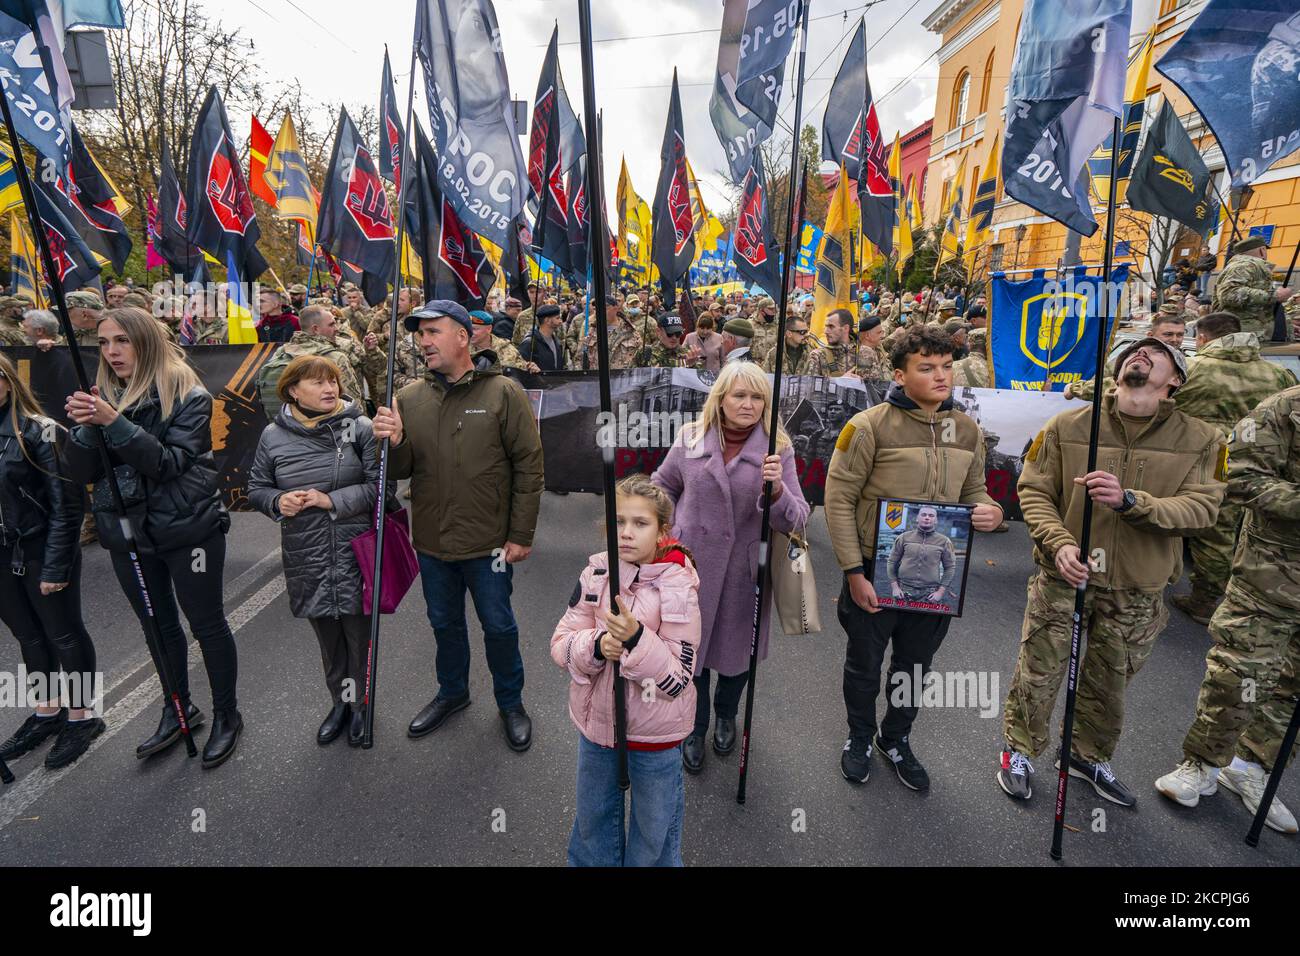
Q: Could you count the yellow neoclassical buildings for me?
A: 1